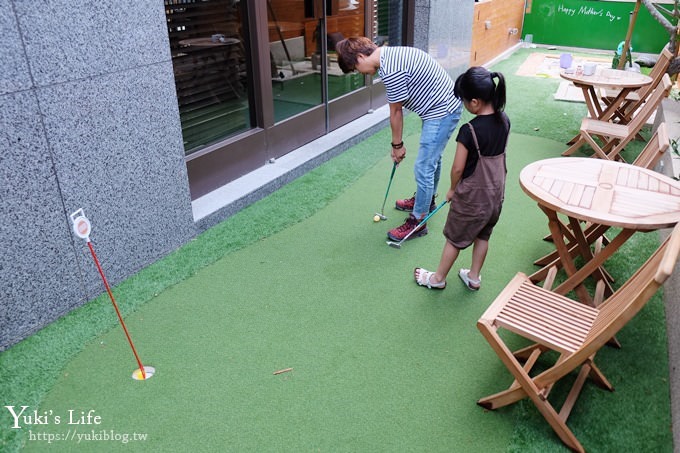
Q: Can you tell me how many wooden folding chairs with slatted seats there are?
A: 4